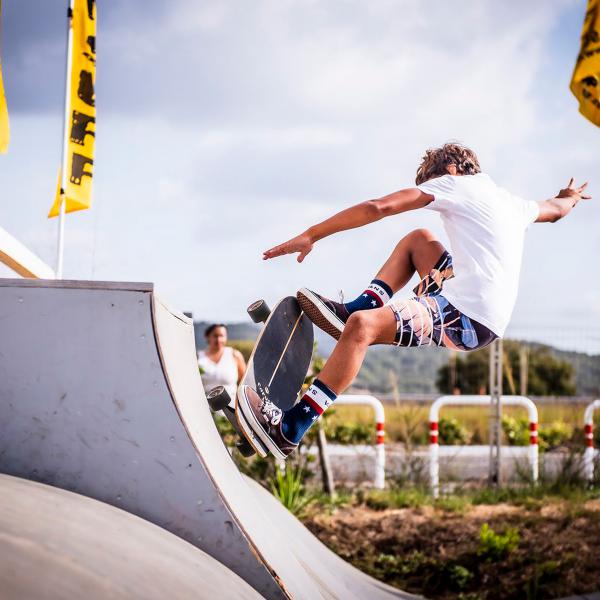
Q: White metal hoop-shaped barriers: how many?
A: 3